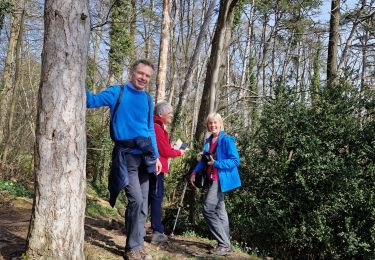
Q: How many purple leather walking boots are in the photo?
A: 0